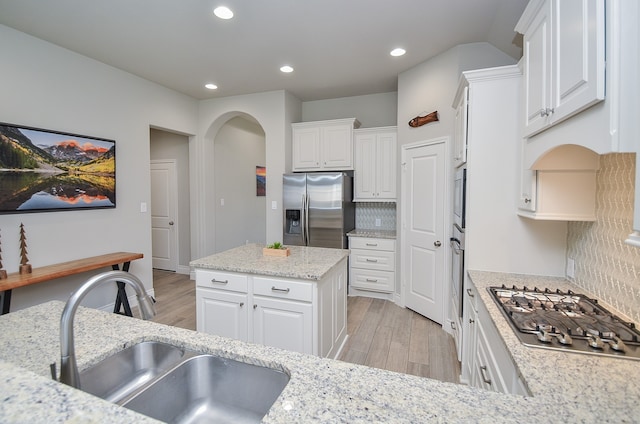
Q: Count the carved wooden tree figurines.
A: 2